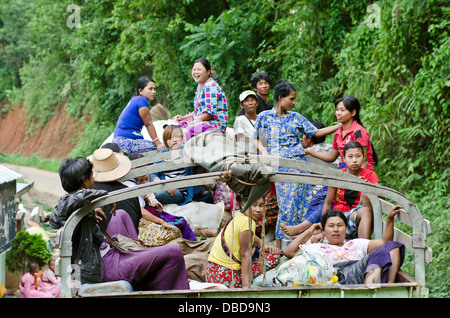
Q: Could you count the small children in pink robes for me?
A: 2